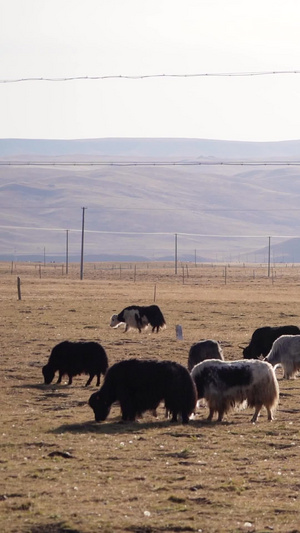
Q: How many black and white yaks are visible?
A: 2